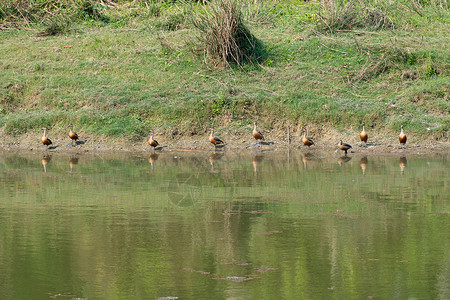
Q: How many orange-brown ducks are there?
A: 9